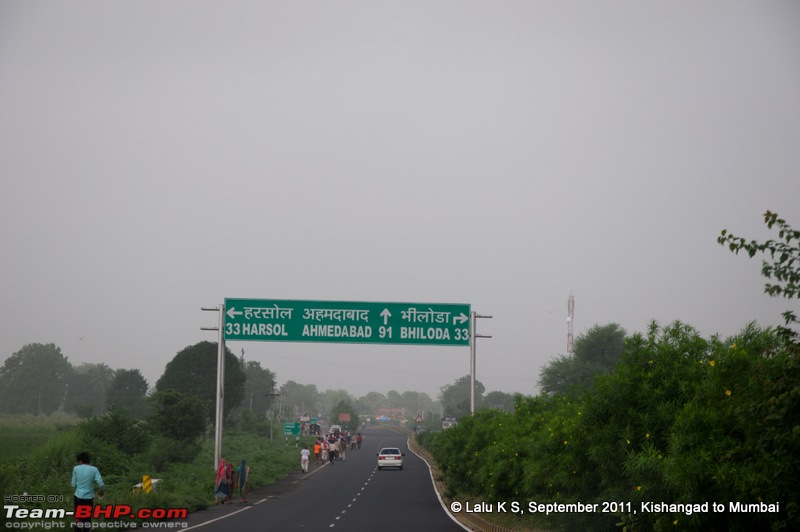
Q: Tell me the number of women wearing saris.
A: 3